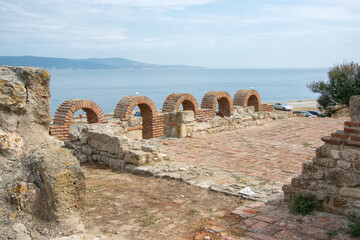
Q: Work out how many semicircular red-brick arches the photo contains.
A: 5